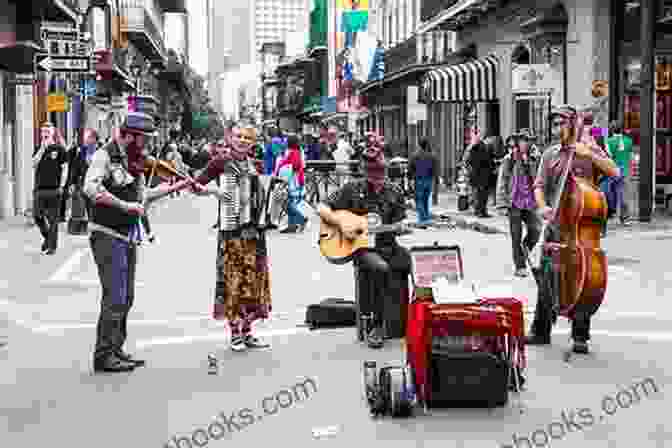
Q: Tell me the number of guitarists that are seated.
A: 1